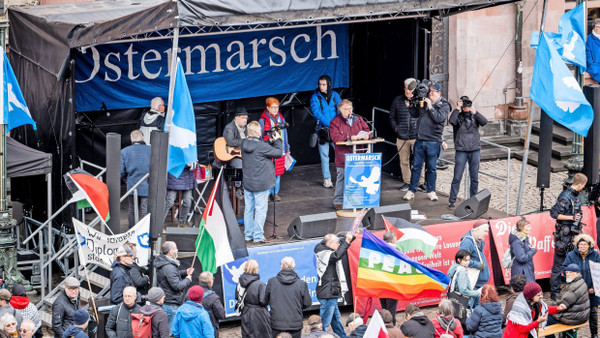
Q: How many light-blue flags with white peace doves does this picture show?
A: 4